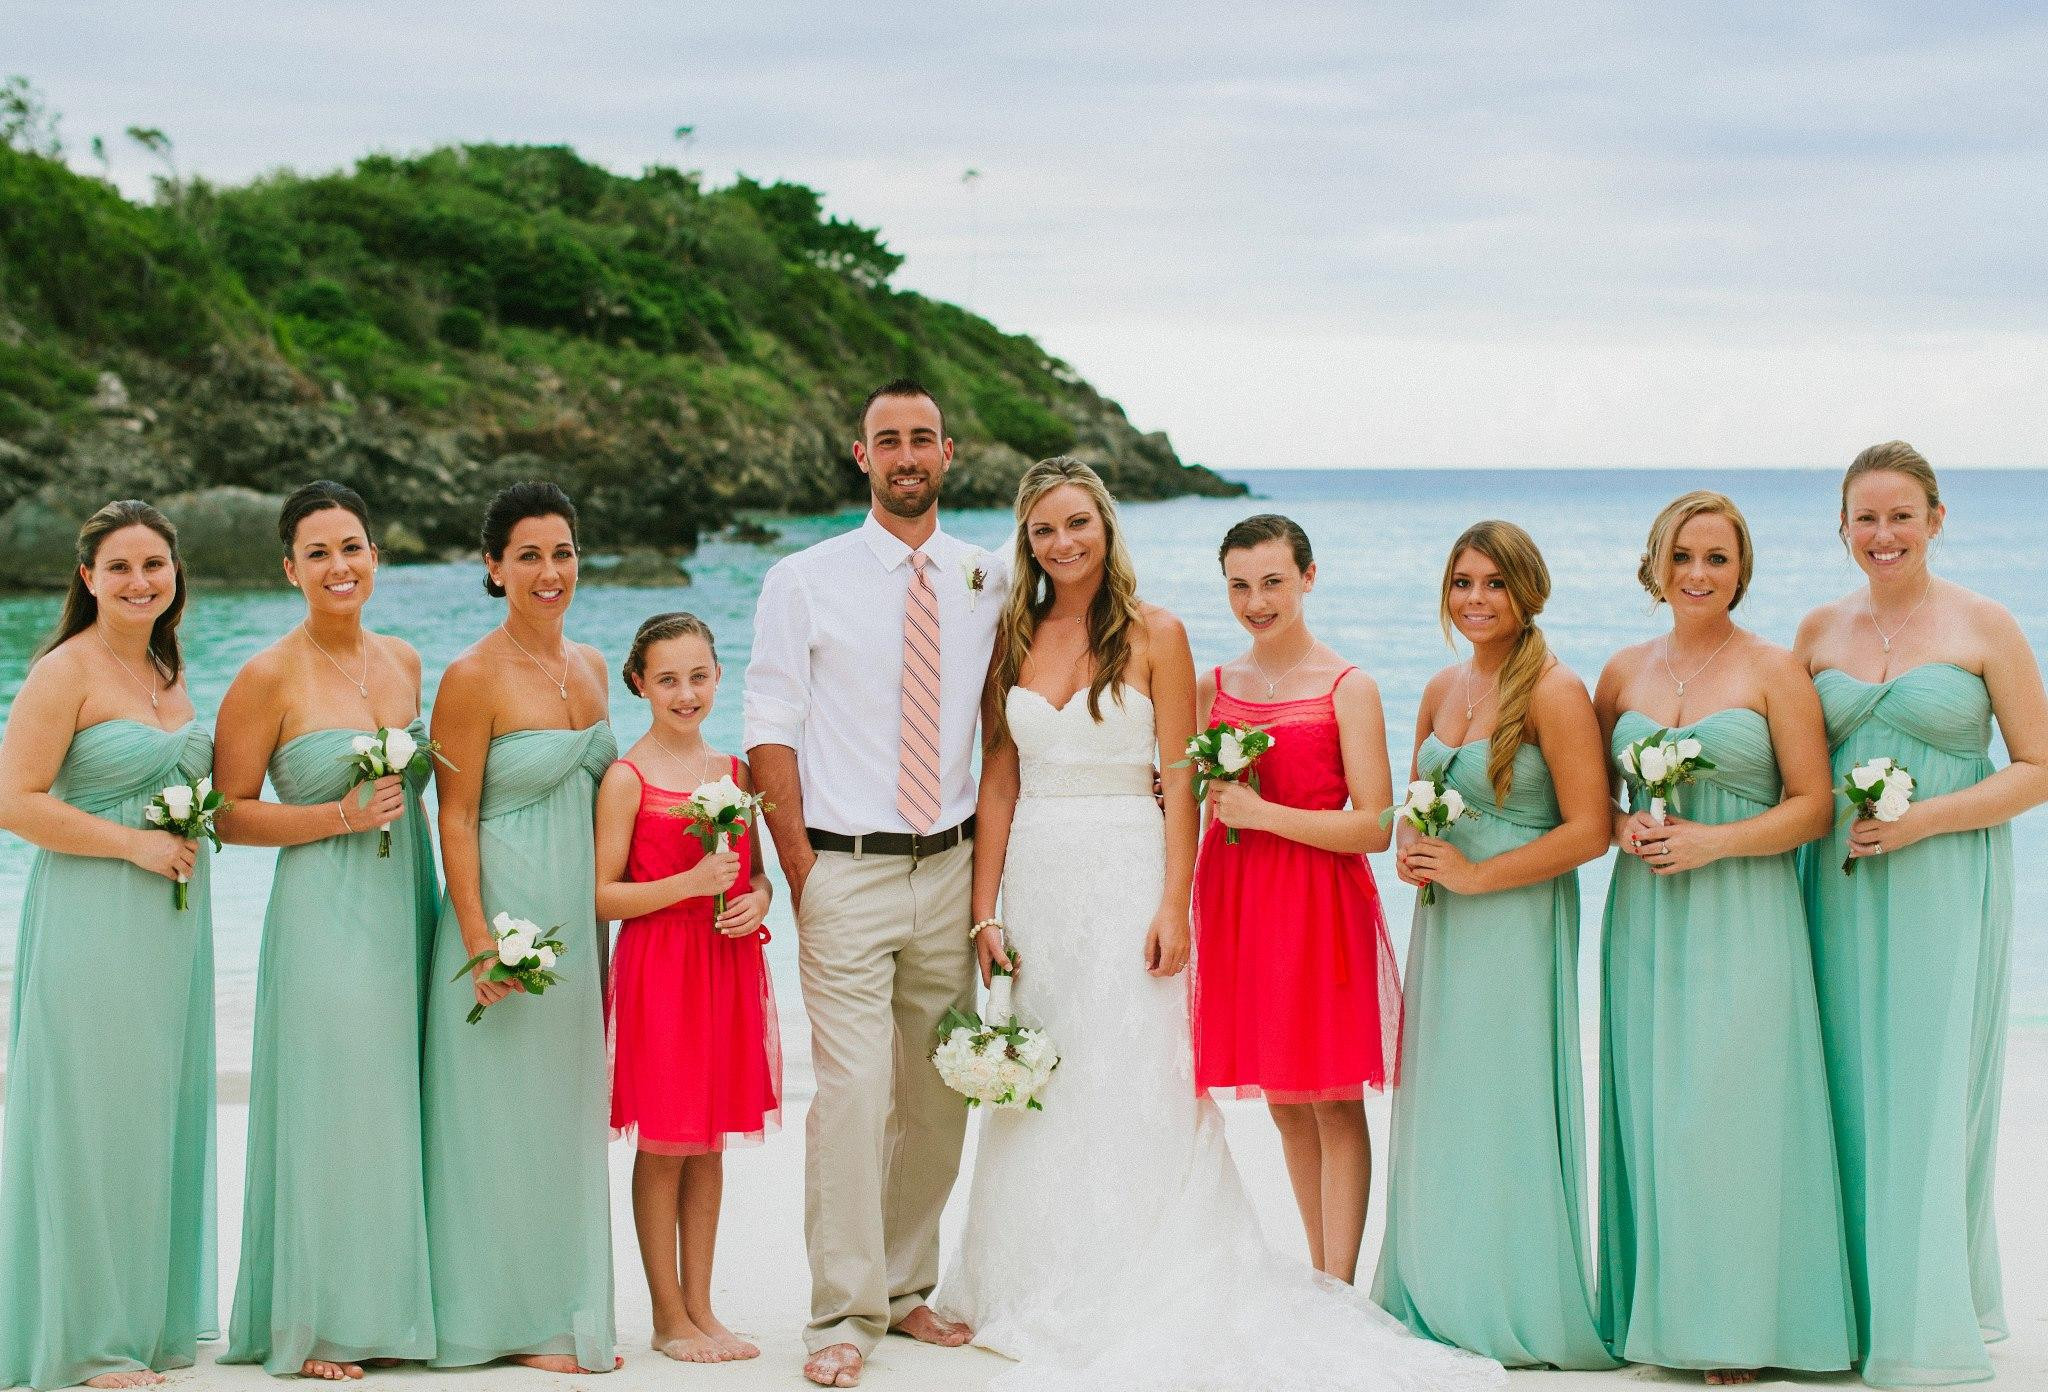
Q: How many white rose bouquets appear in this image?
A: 9